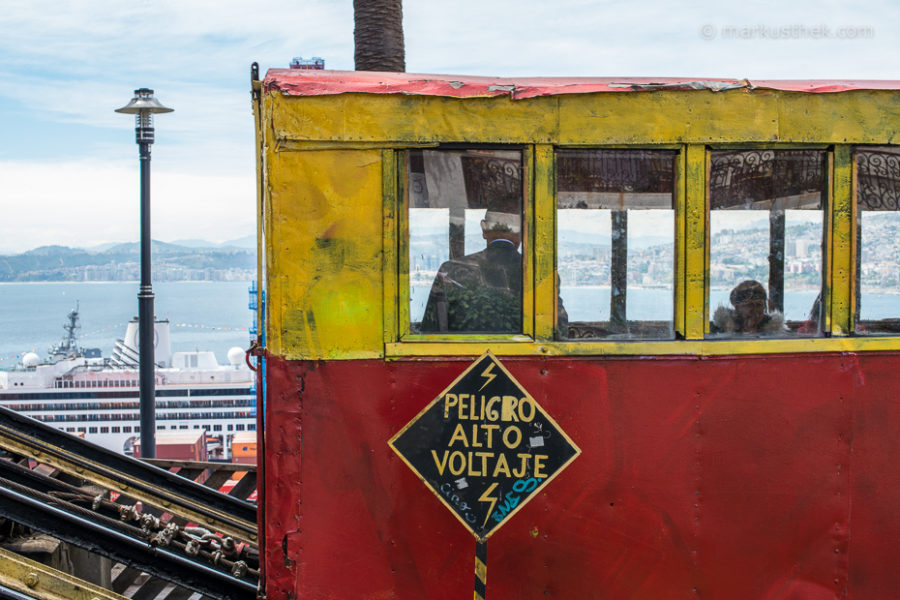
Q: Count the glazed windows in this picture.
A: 4